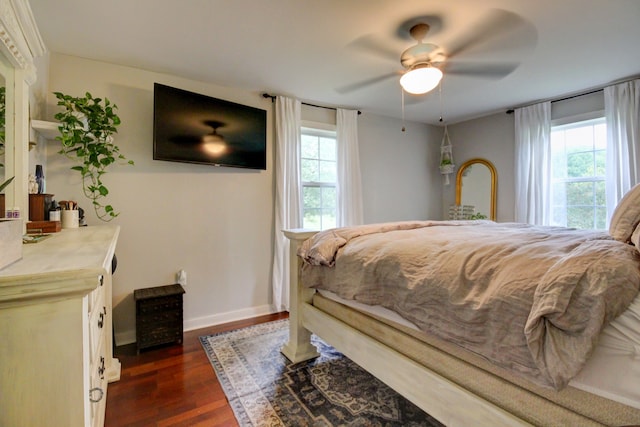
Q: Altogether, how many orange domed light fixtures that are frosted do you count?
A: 1